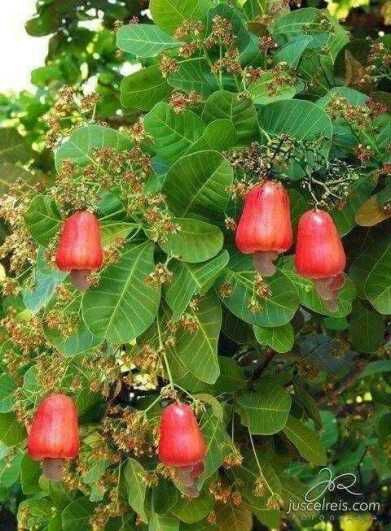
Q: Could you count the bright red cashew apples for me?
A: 5